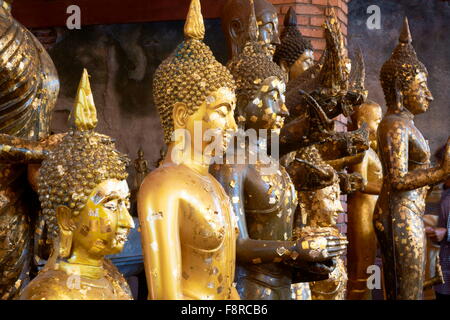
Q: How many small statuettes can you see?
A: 2